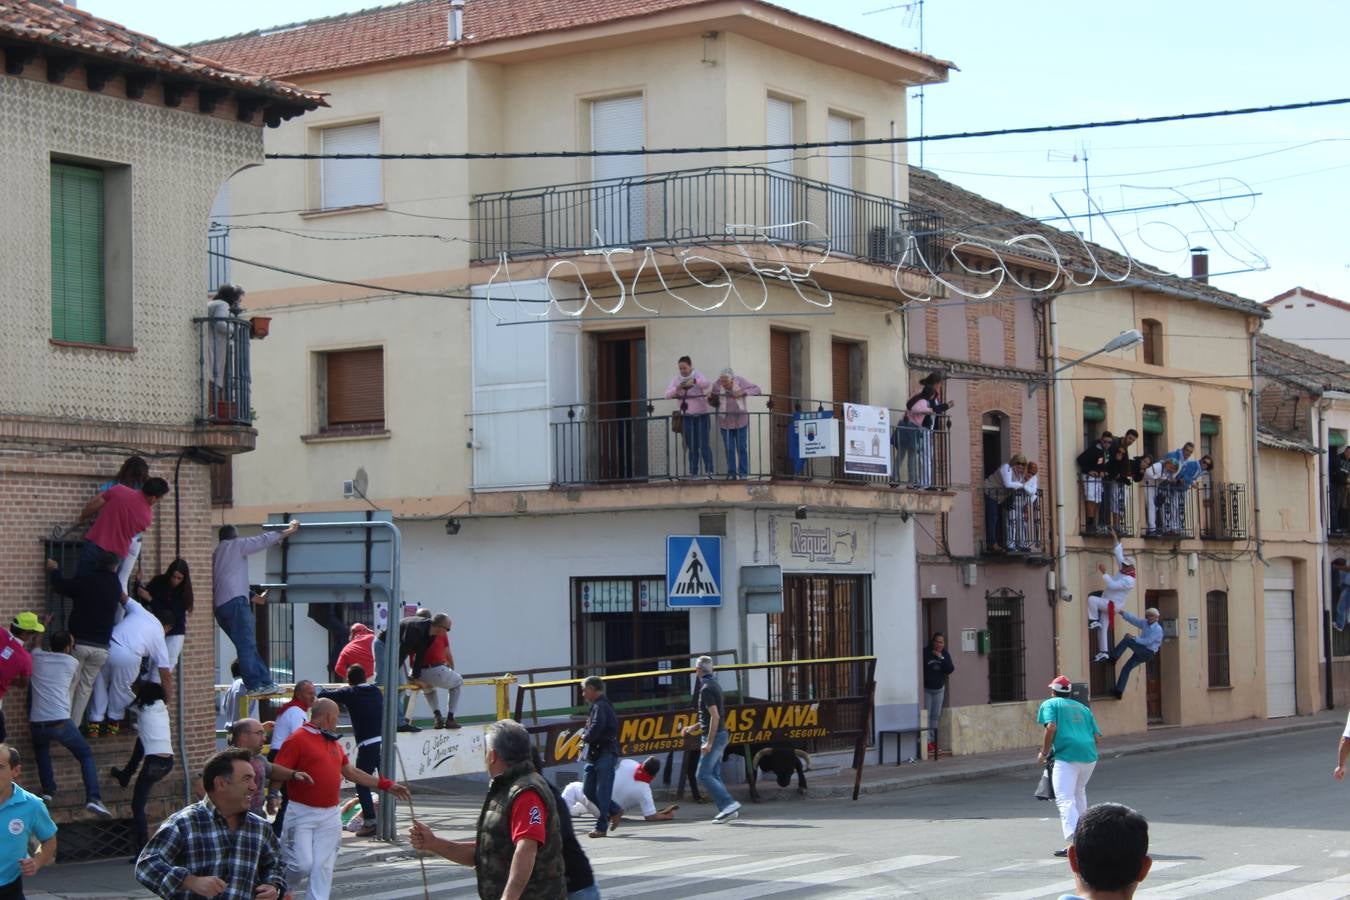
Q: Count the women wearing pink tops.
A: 3